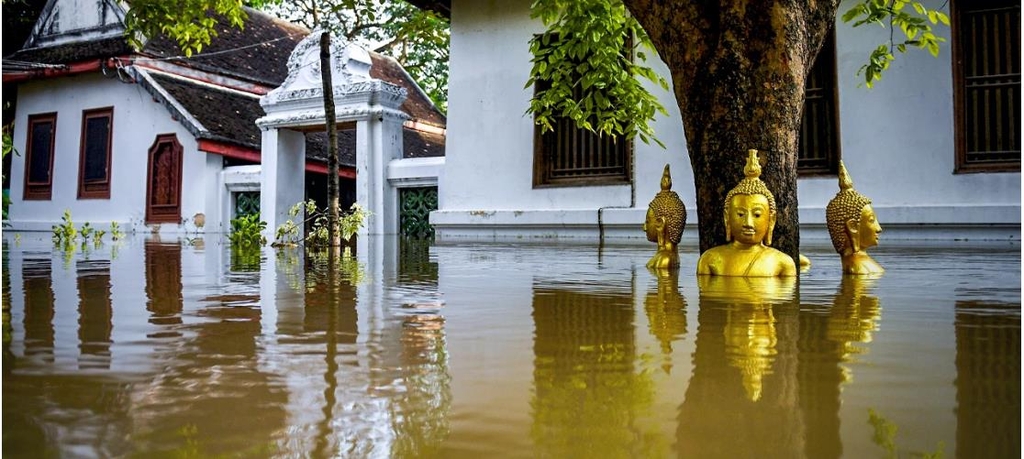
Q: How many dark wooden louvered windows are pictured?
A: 3